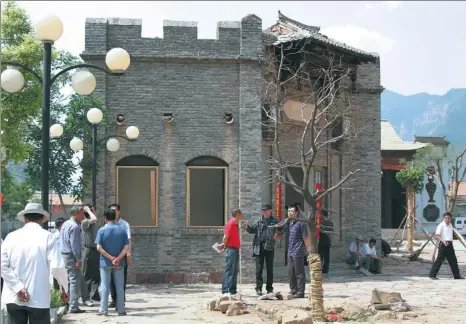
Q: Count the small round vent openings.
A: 3